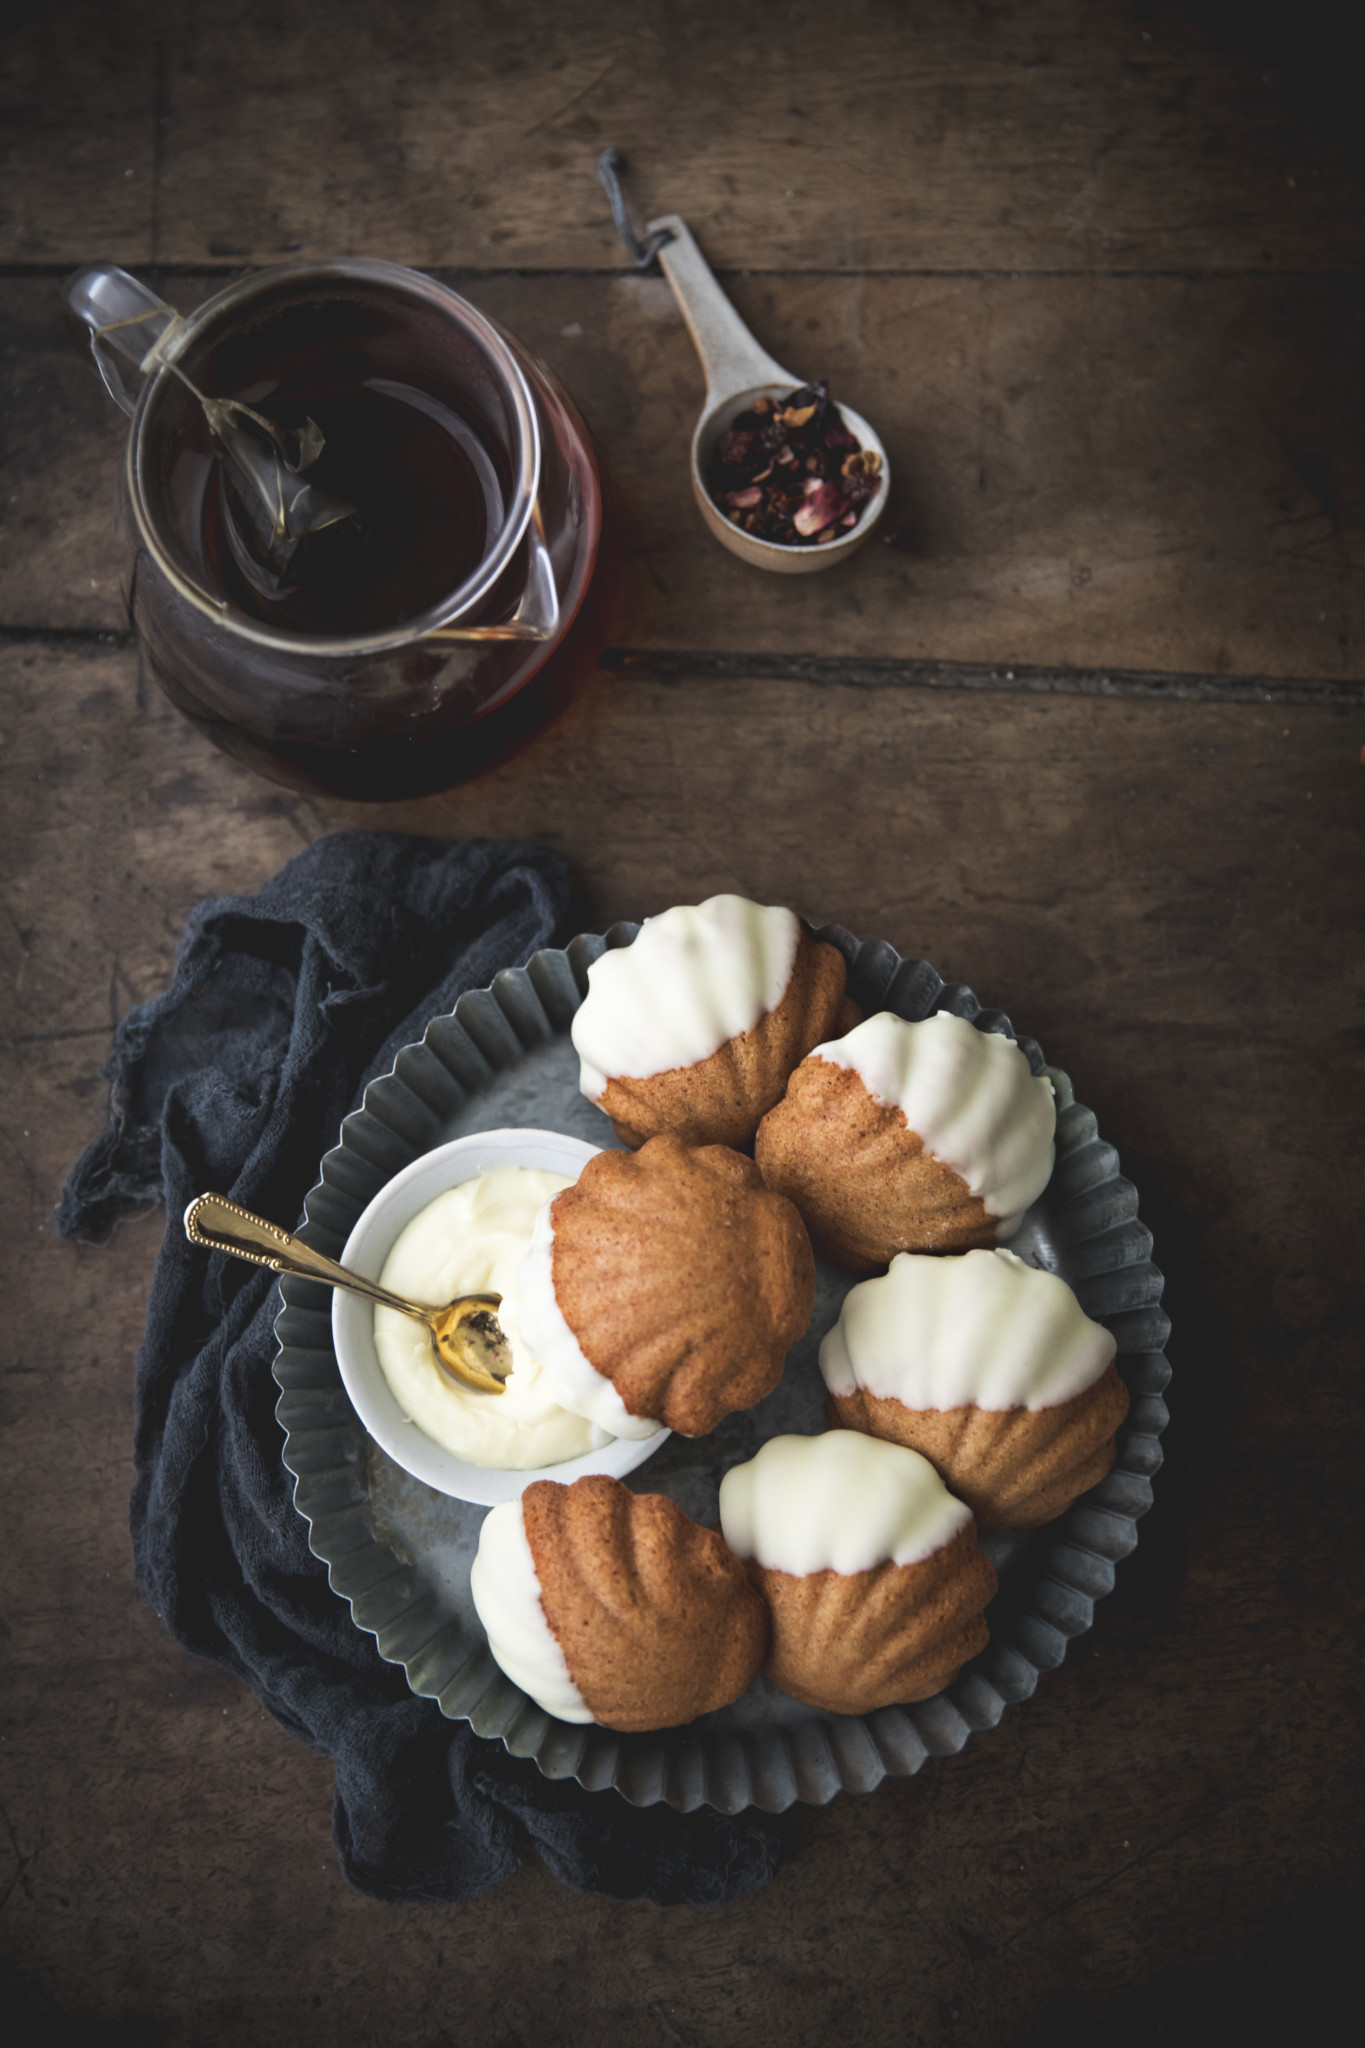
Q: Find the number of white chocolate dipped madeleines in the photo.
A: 6